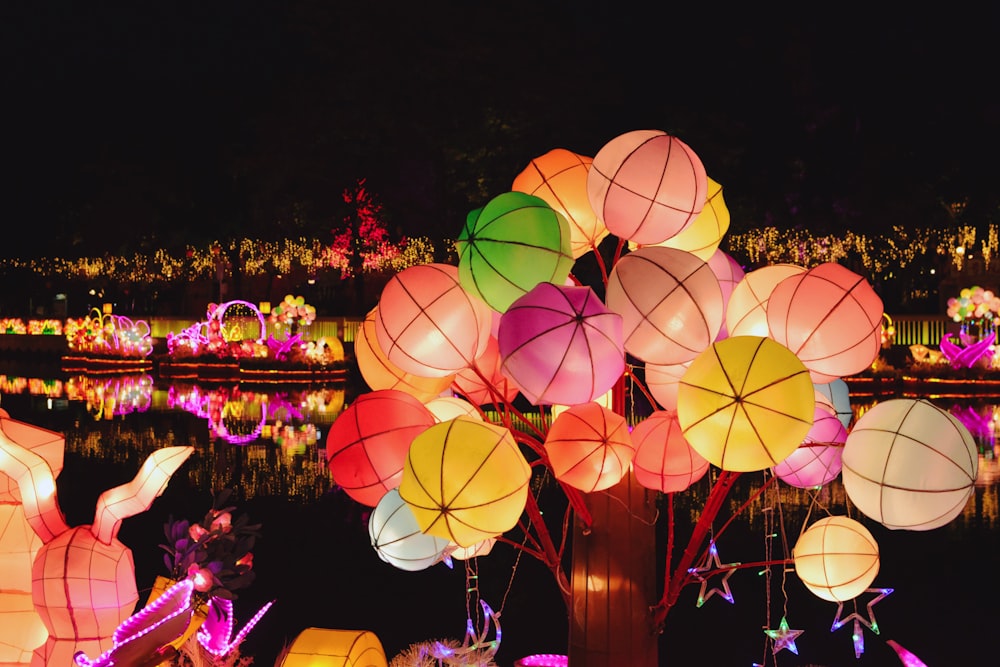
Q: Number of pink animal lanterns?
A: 1